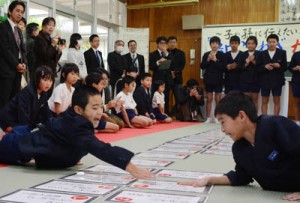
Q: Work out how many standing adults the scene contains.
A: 10